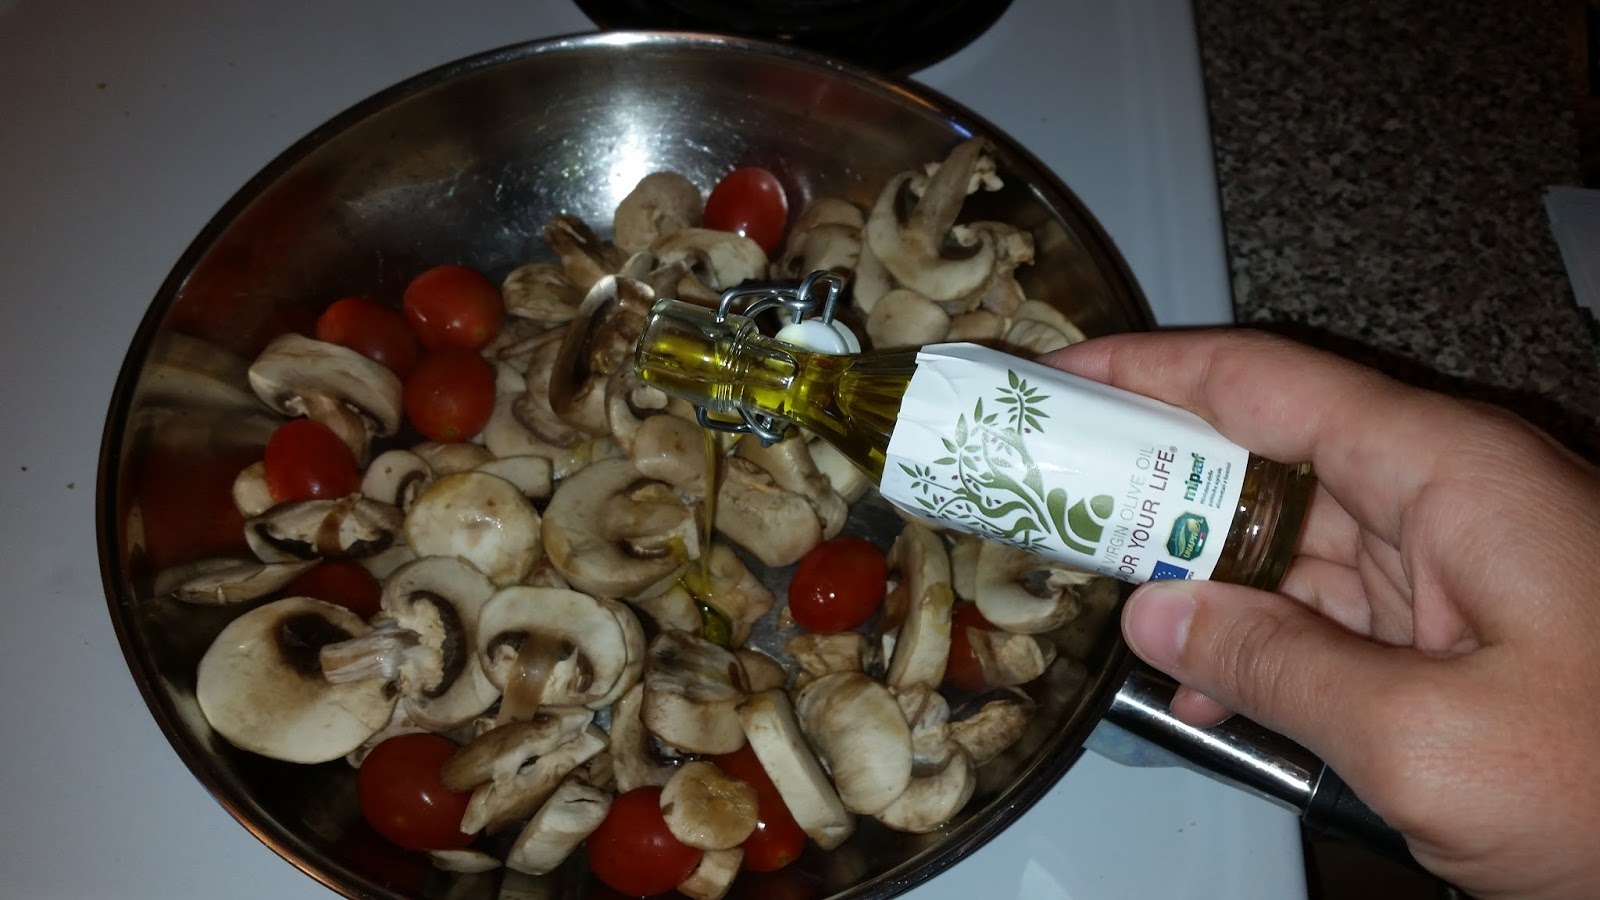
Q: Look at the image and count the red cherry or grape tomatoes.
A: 11